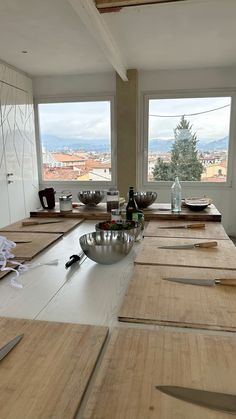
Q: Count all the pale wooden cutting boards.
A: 8